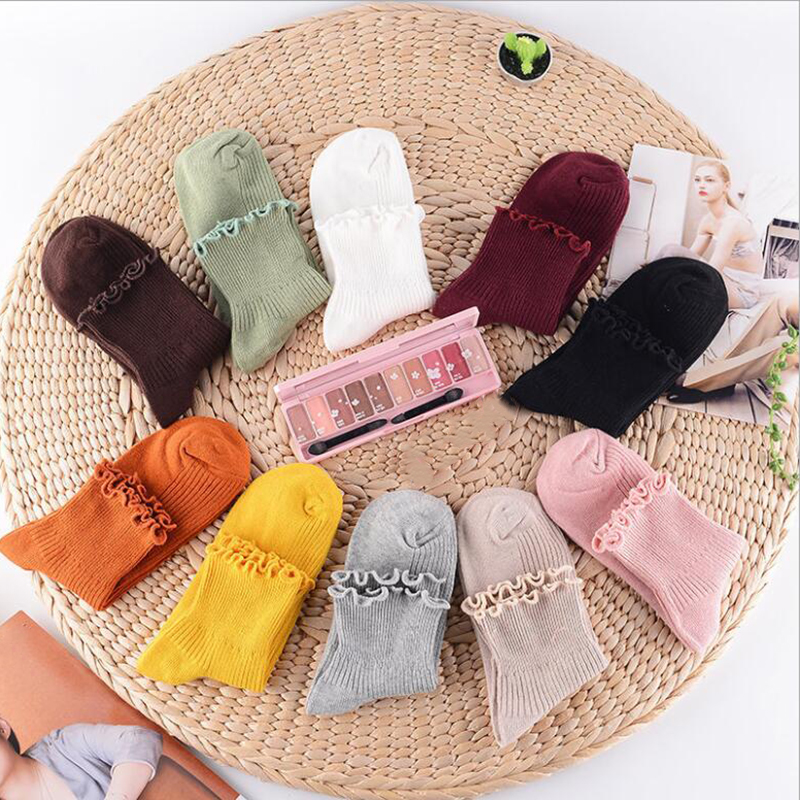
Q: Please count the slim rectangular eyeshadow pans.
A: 10